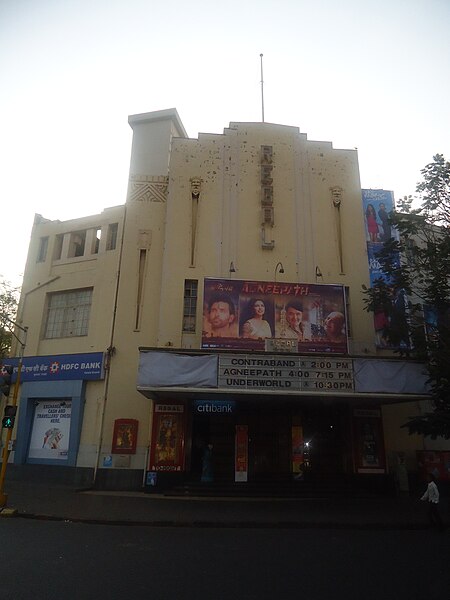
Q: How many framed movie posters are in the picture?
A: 3